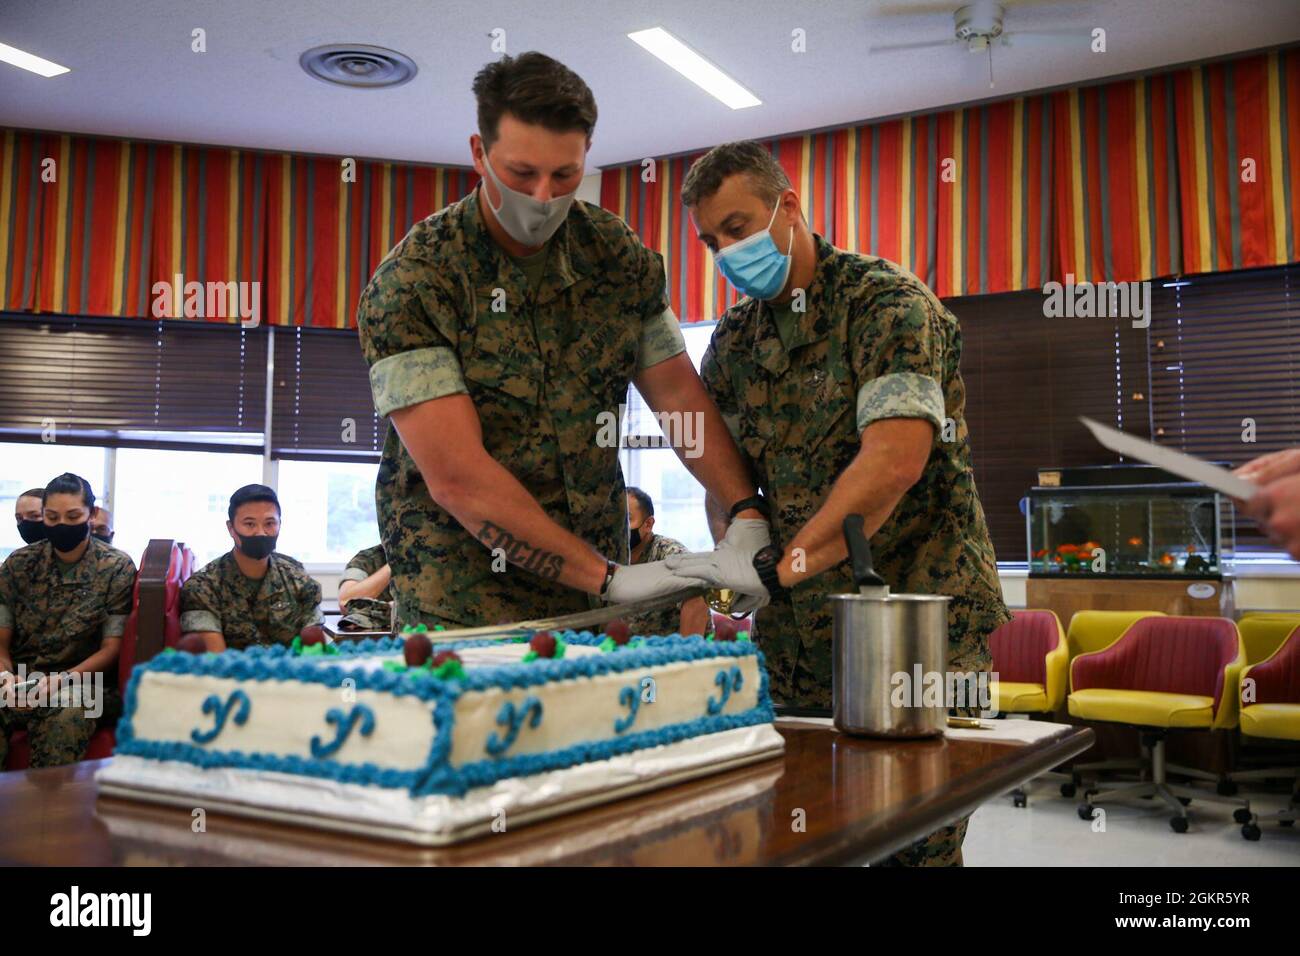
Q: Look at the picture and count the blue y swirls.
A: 5